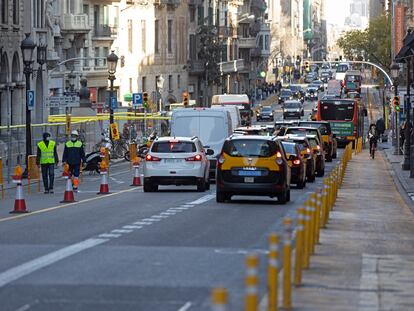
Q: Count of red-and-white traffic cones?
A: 4